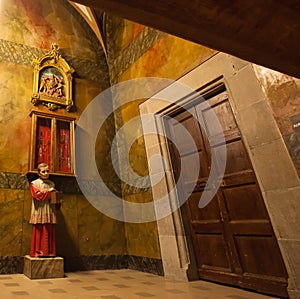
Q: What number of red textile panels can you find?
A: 2